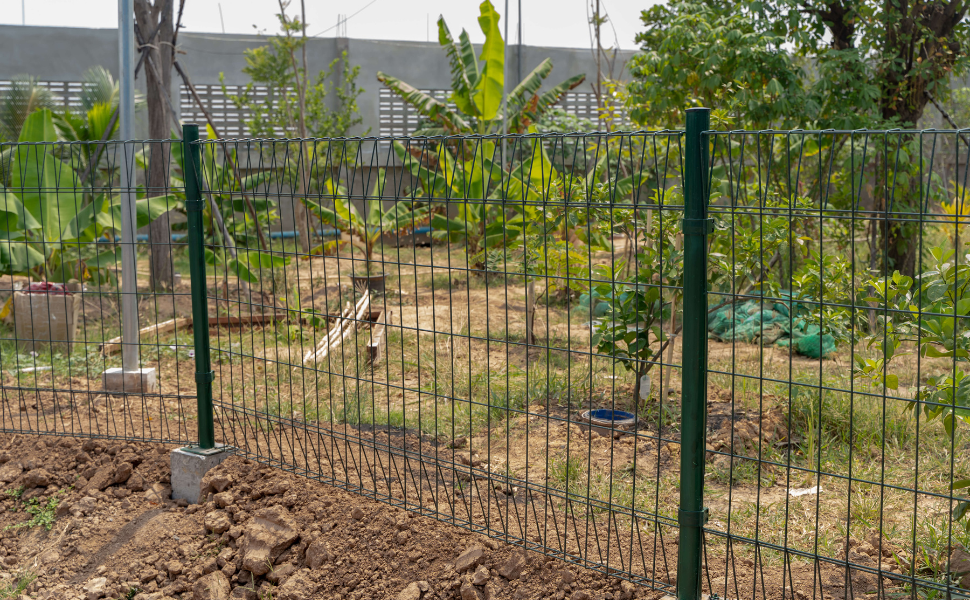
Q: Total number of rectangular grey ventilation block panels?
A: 4